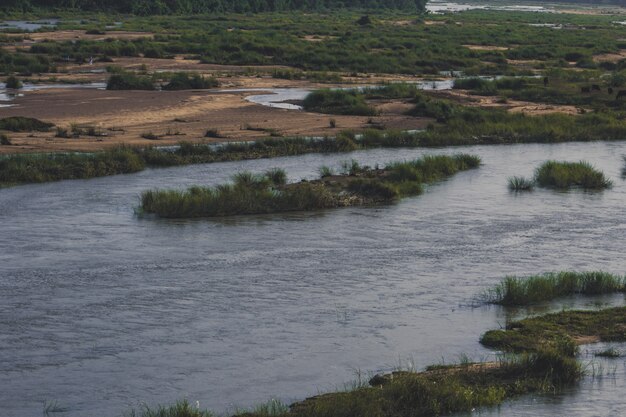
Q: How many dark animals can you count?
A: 5